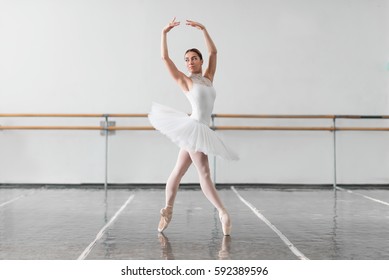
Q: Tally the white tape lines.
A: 4